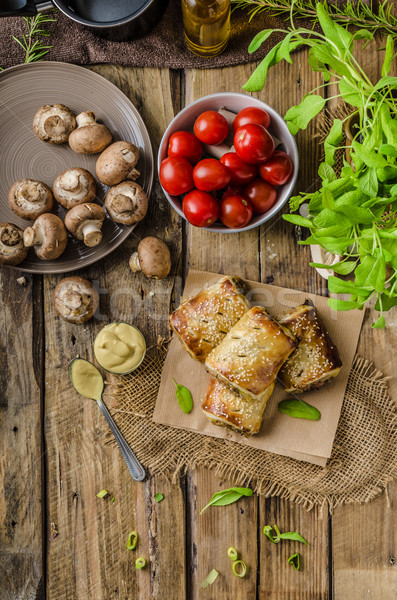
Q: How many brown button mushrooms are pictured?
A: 11